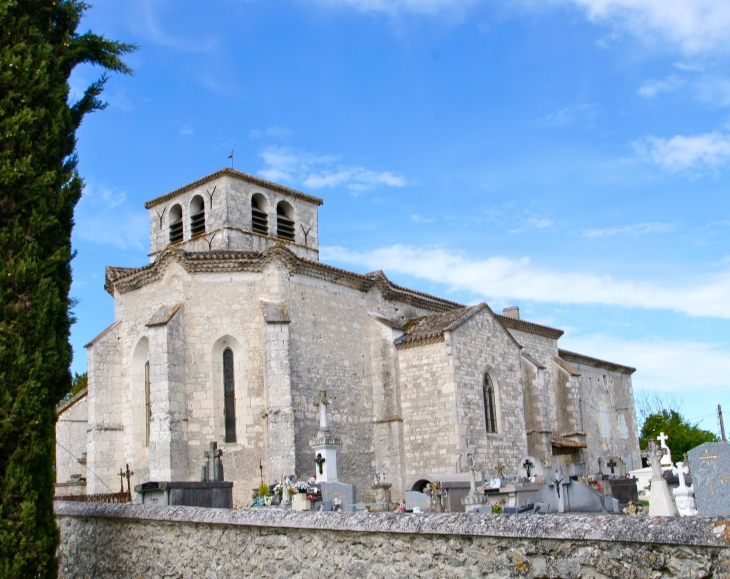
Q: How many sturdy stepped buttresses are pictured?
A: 6